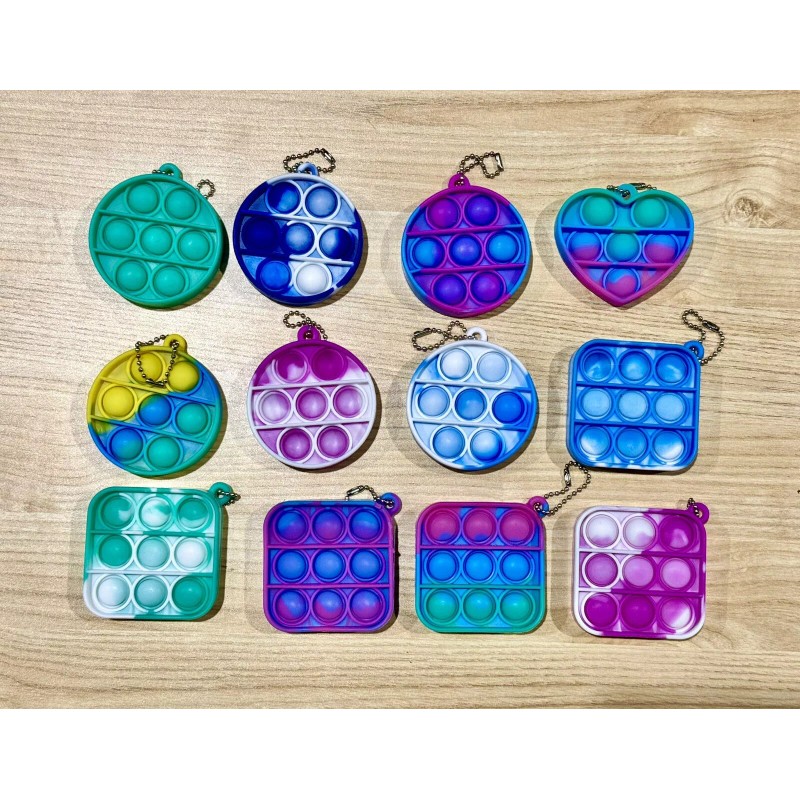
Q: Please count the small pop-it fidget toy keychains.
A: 12